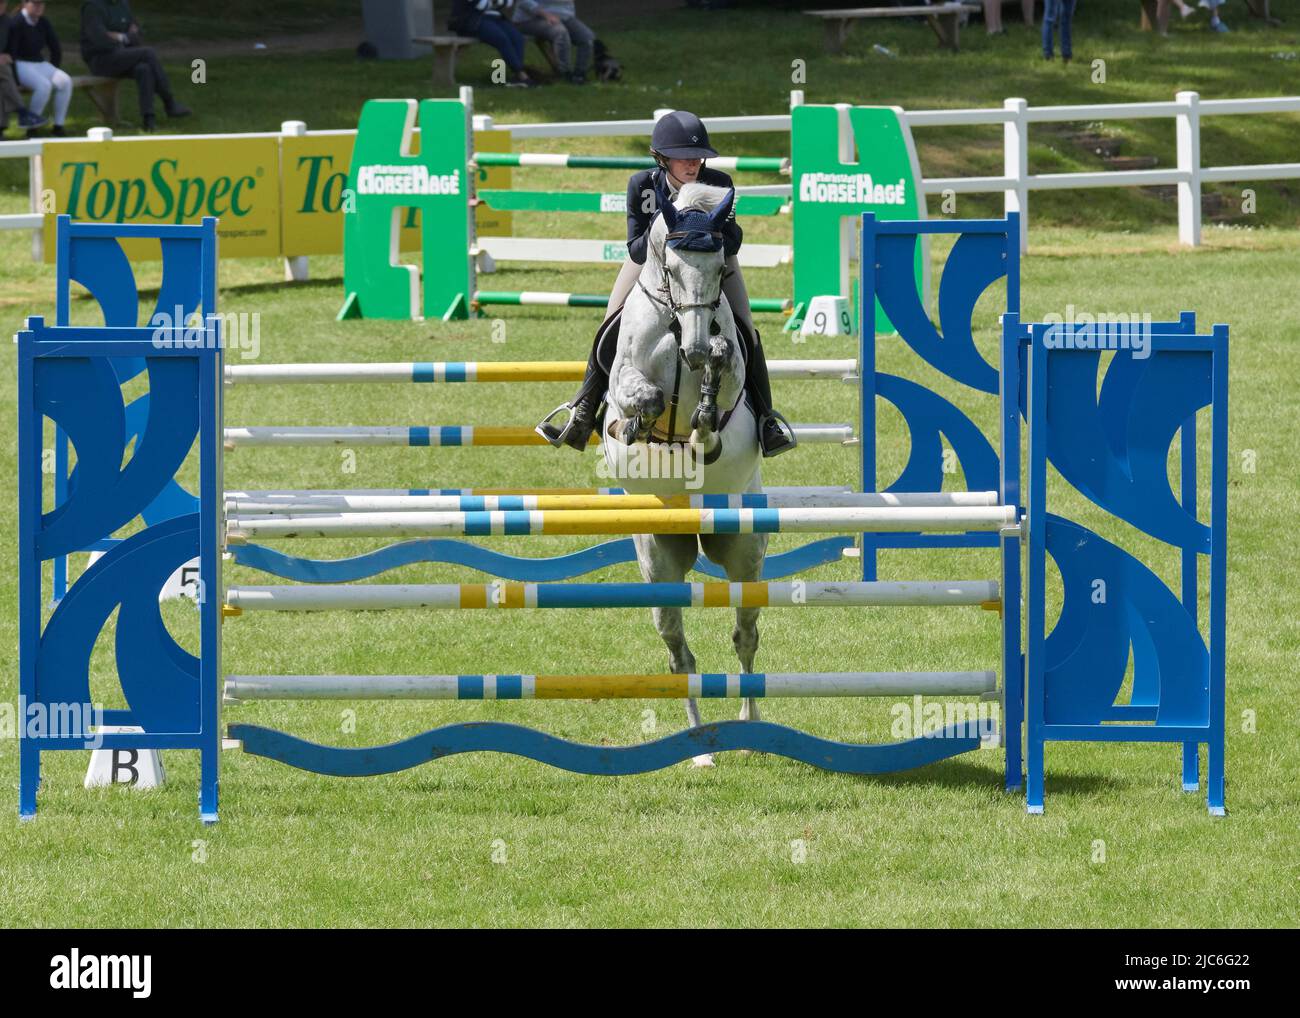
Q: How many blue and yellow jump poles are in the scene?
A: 7